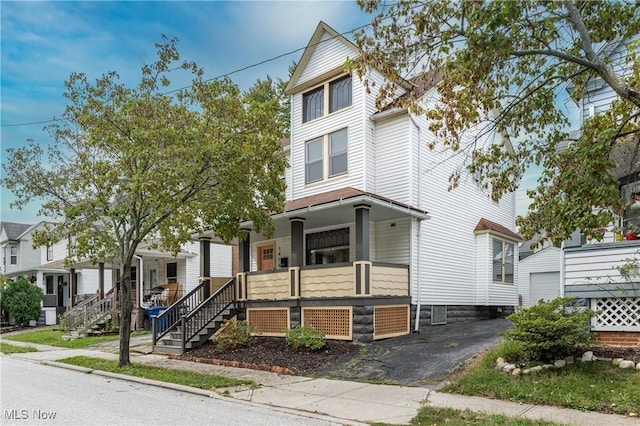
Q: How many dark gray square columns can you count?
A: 4